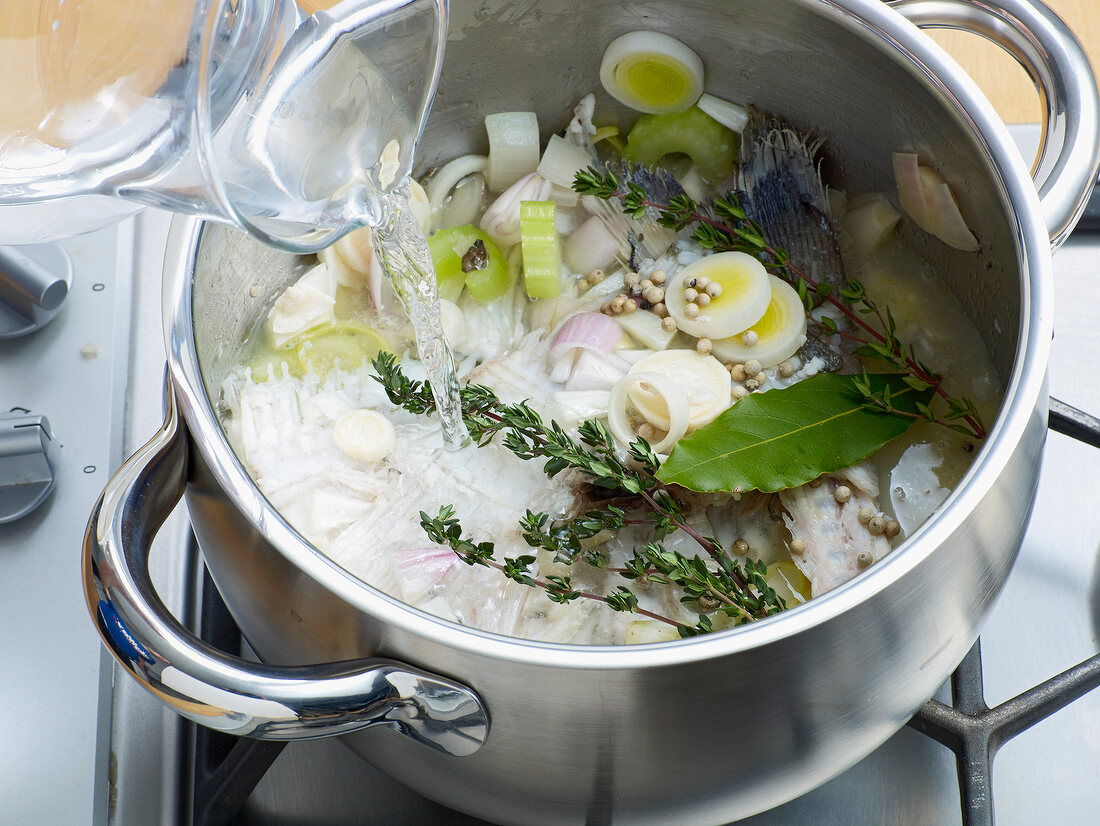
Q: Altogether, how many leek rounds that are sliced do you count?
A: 3